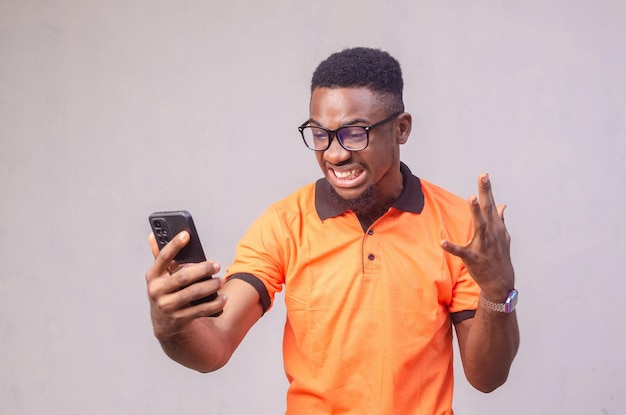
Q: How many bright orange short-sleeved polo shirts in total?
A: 1